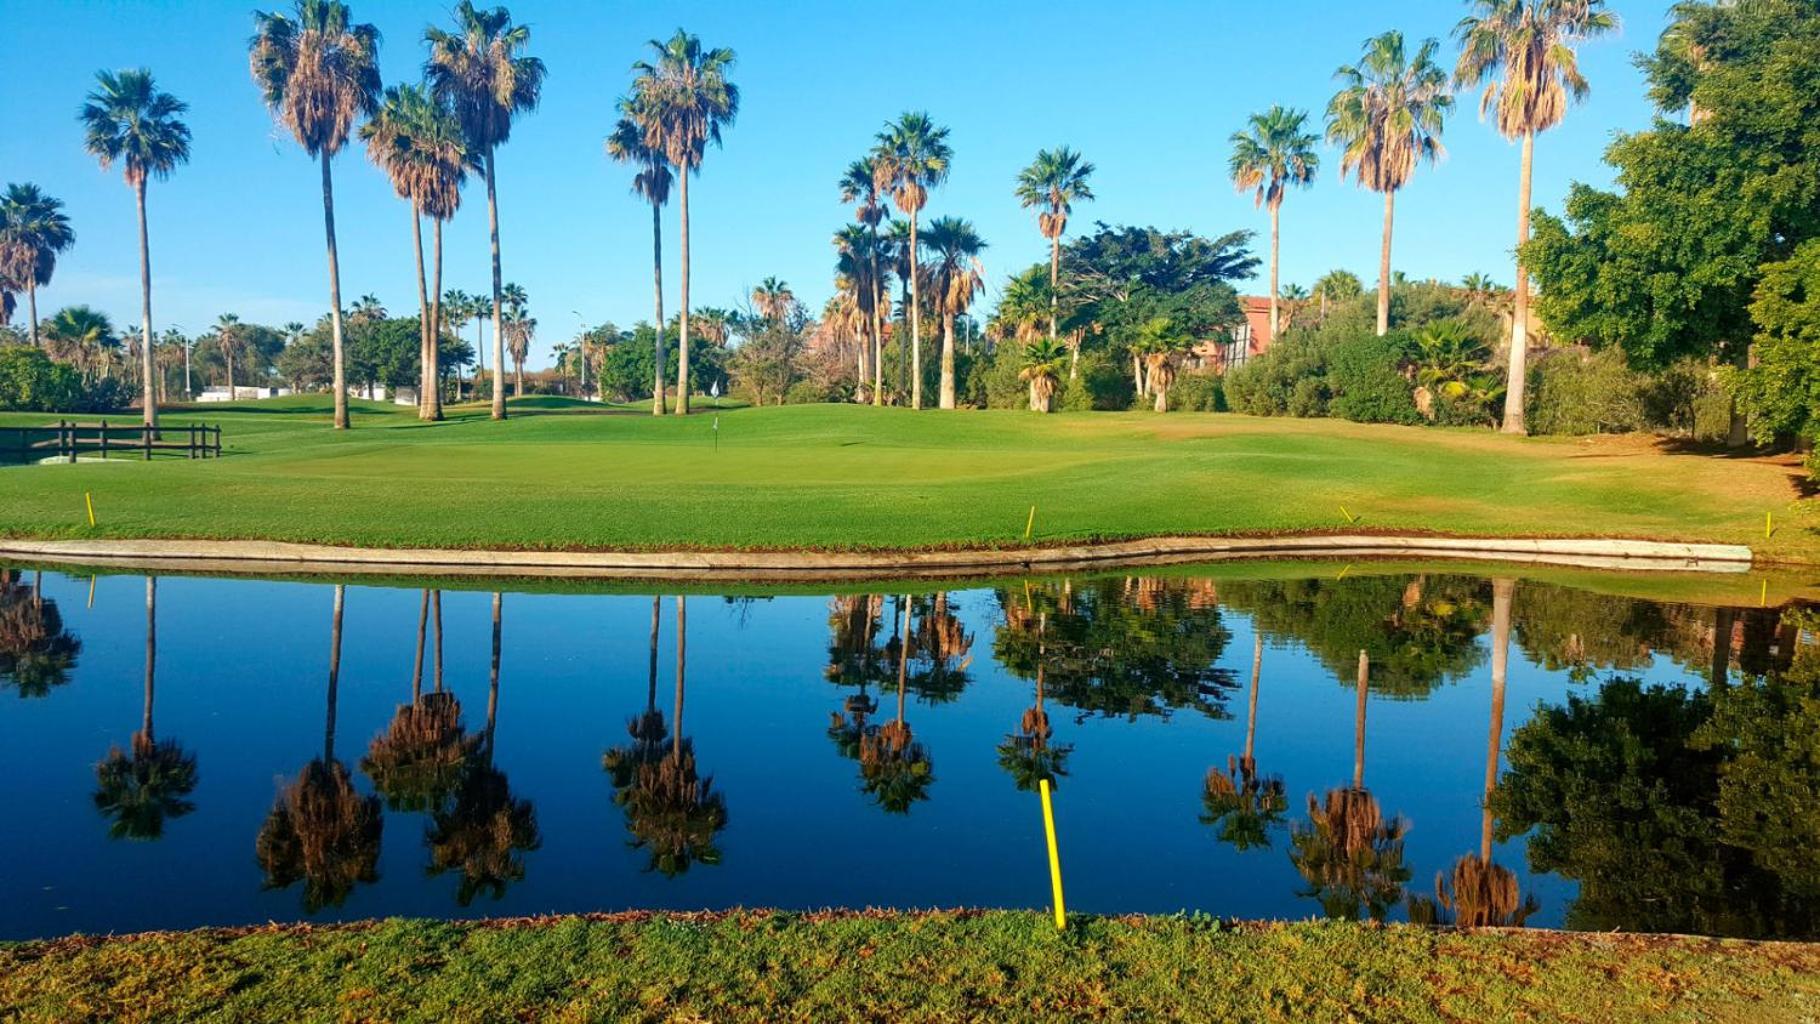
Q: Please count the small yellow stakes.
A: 5